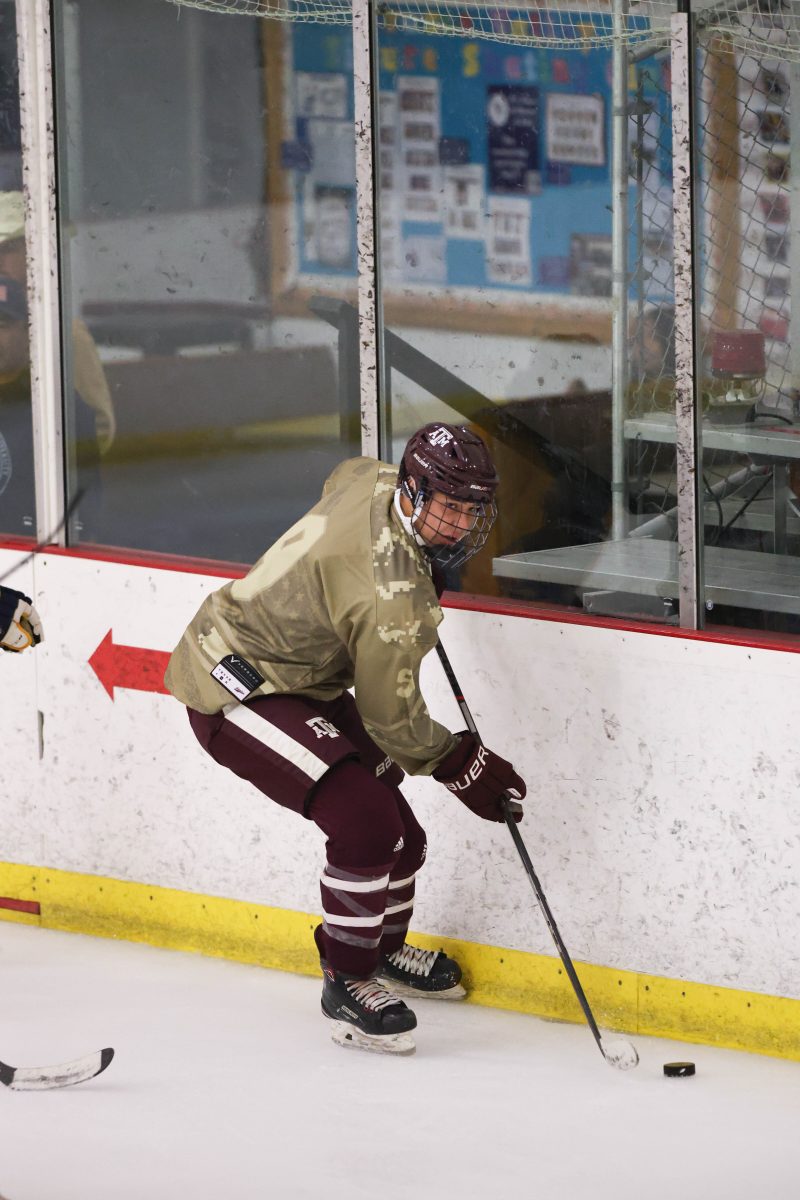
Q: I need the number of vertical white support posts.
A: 3